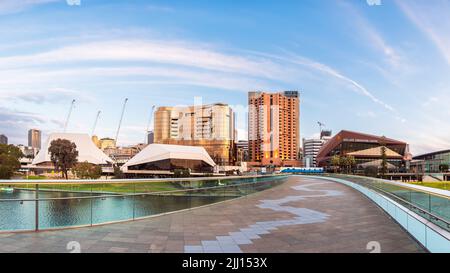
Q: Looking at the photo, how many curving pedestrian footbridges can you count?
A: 1